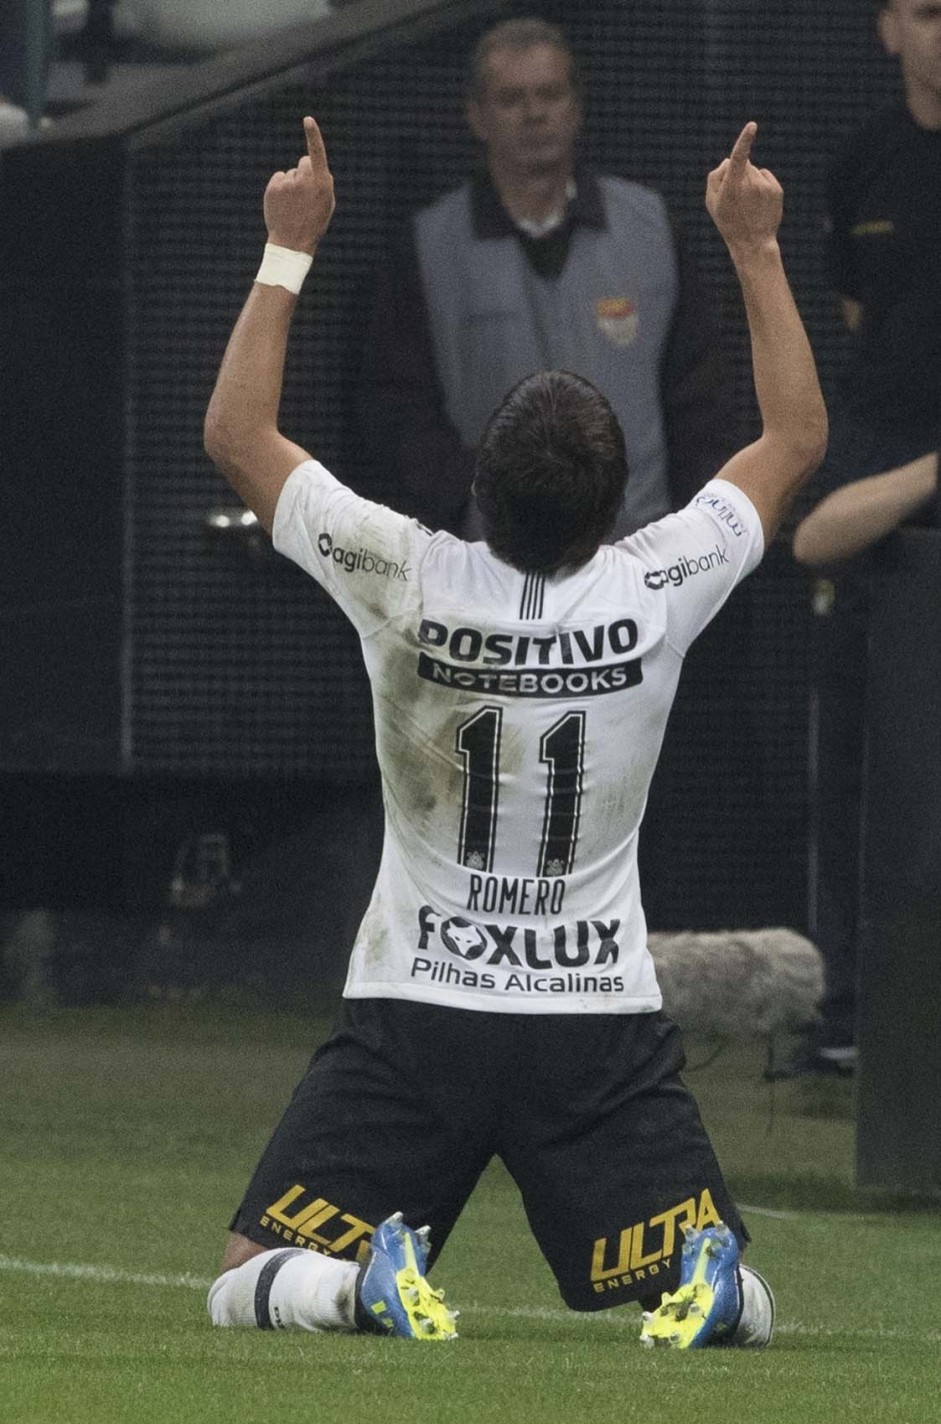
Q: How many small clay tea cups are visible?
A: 0